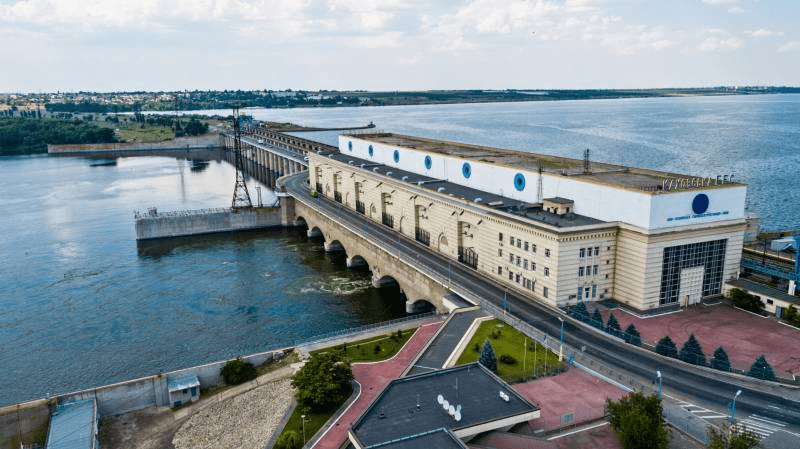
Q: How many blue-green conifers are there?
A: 9